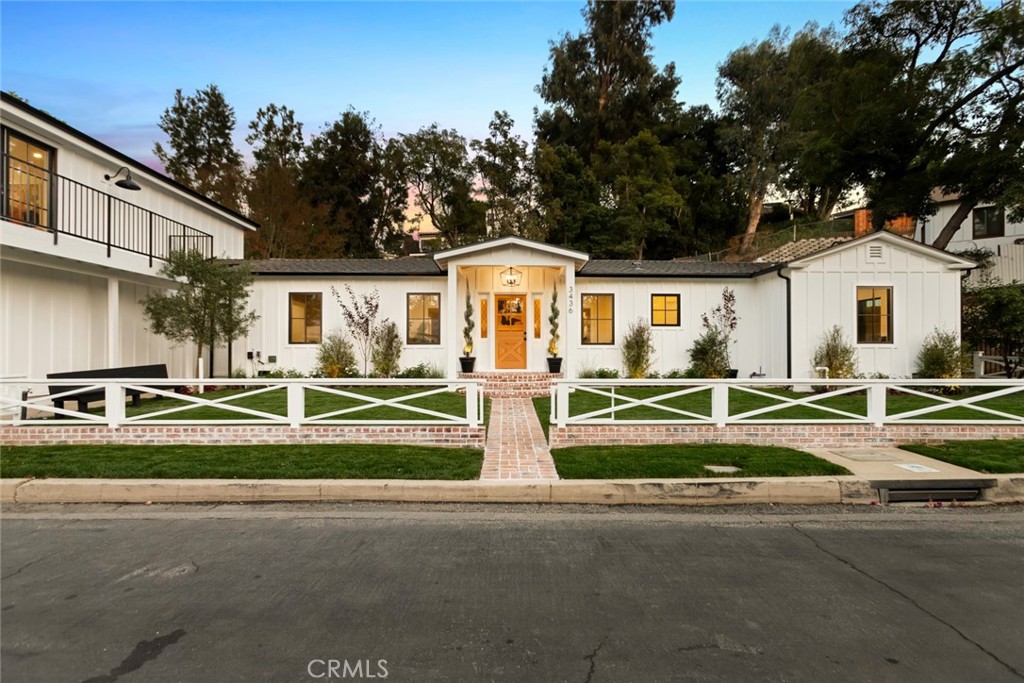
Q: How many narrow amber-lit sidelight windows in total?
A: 2